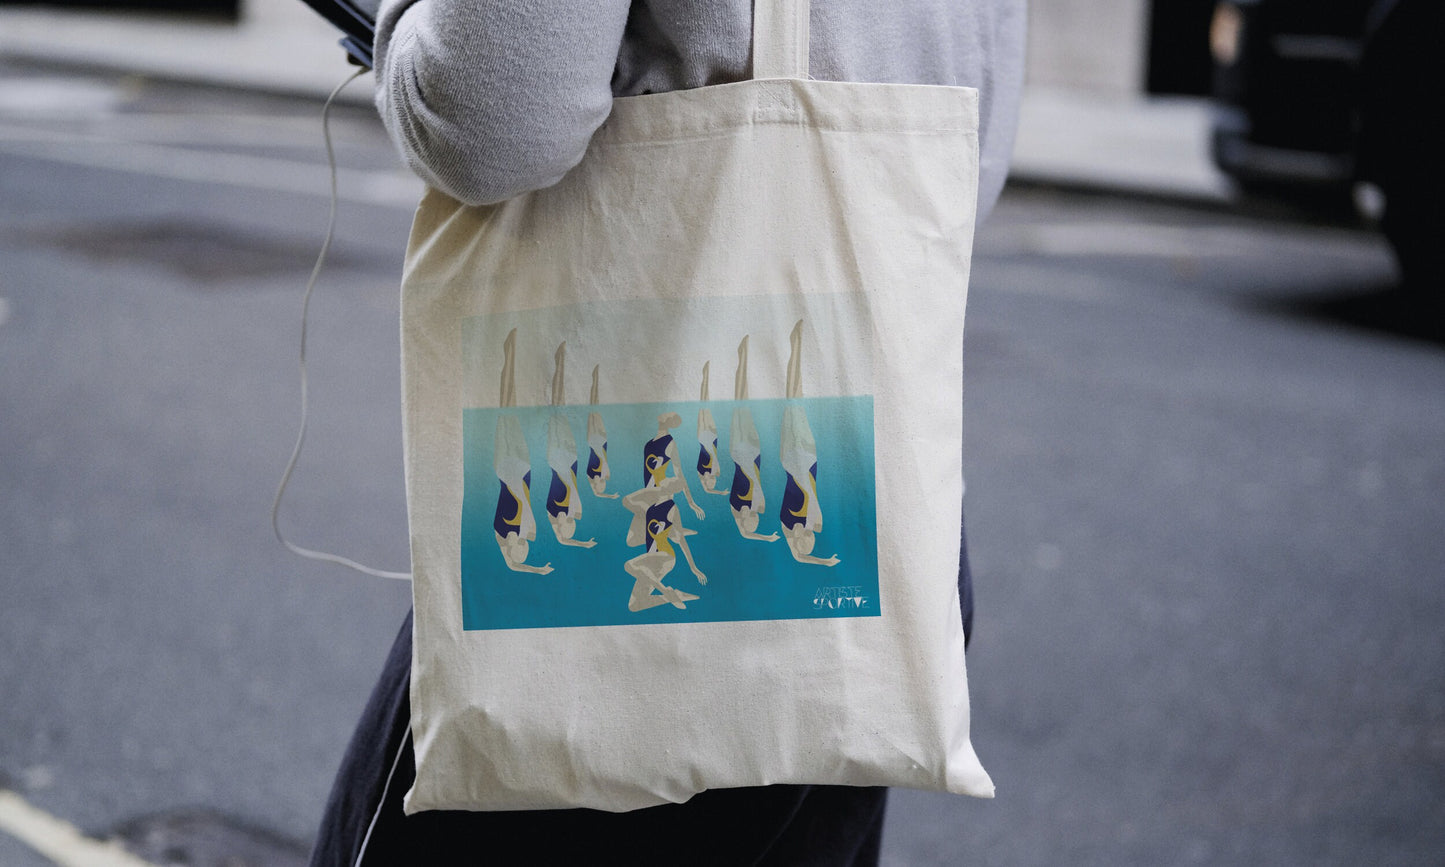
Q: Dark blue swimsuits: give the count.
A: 8